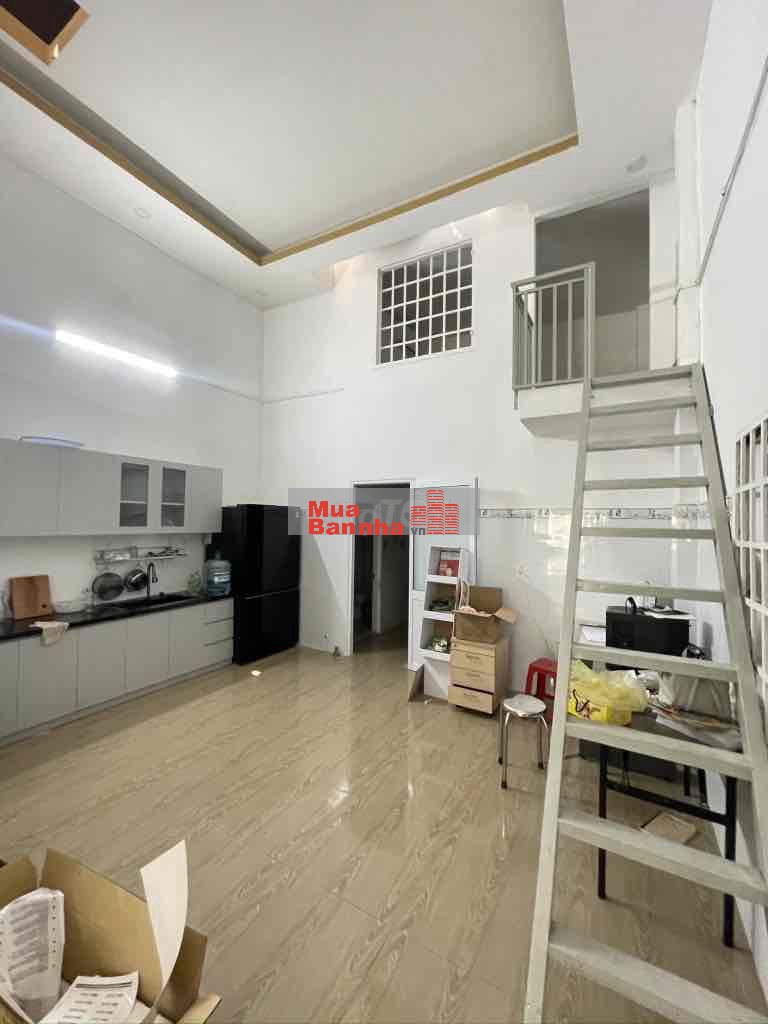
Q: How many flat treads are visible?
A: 10